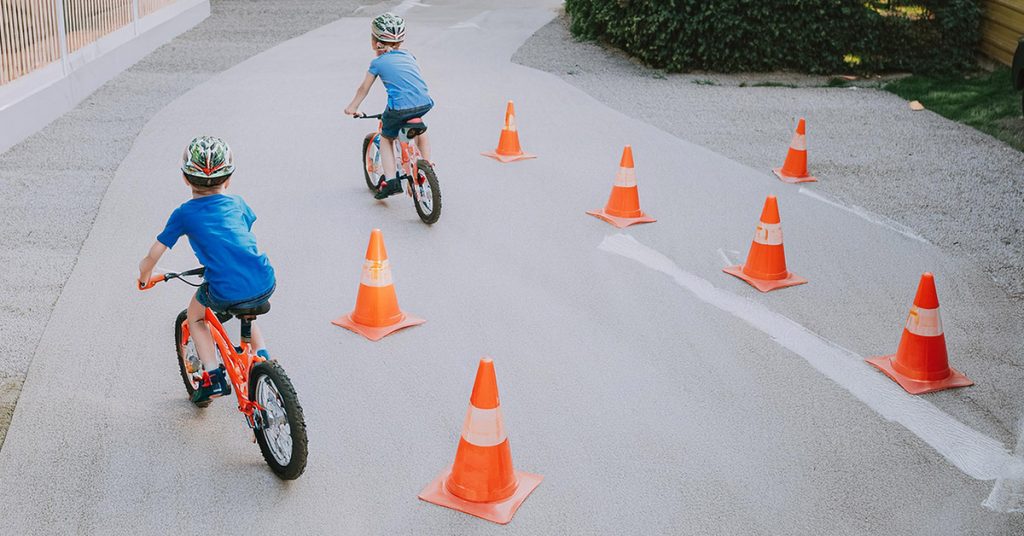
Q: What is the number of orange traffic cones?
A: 7